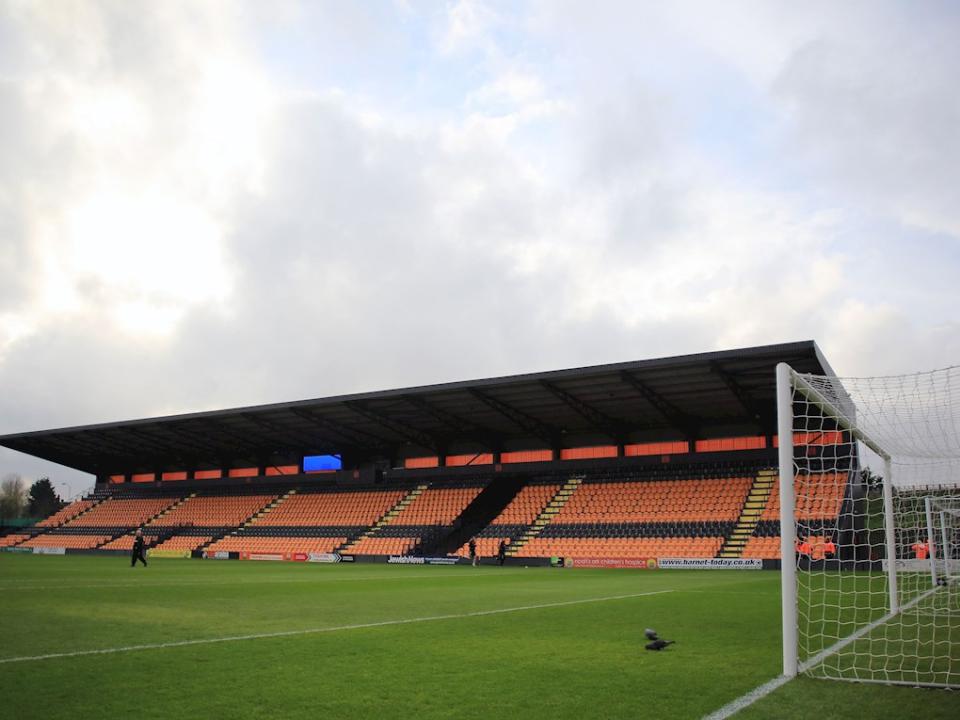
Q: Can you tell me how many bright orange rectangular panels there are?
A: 13